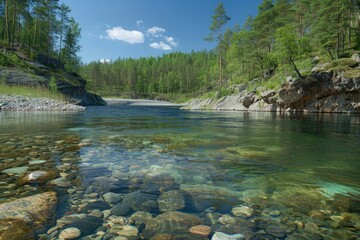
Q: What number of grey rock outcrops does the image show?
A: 2